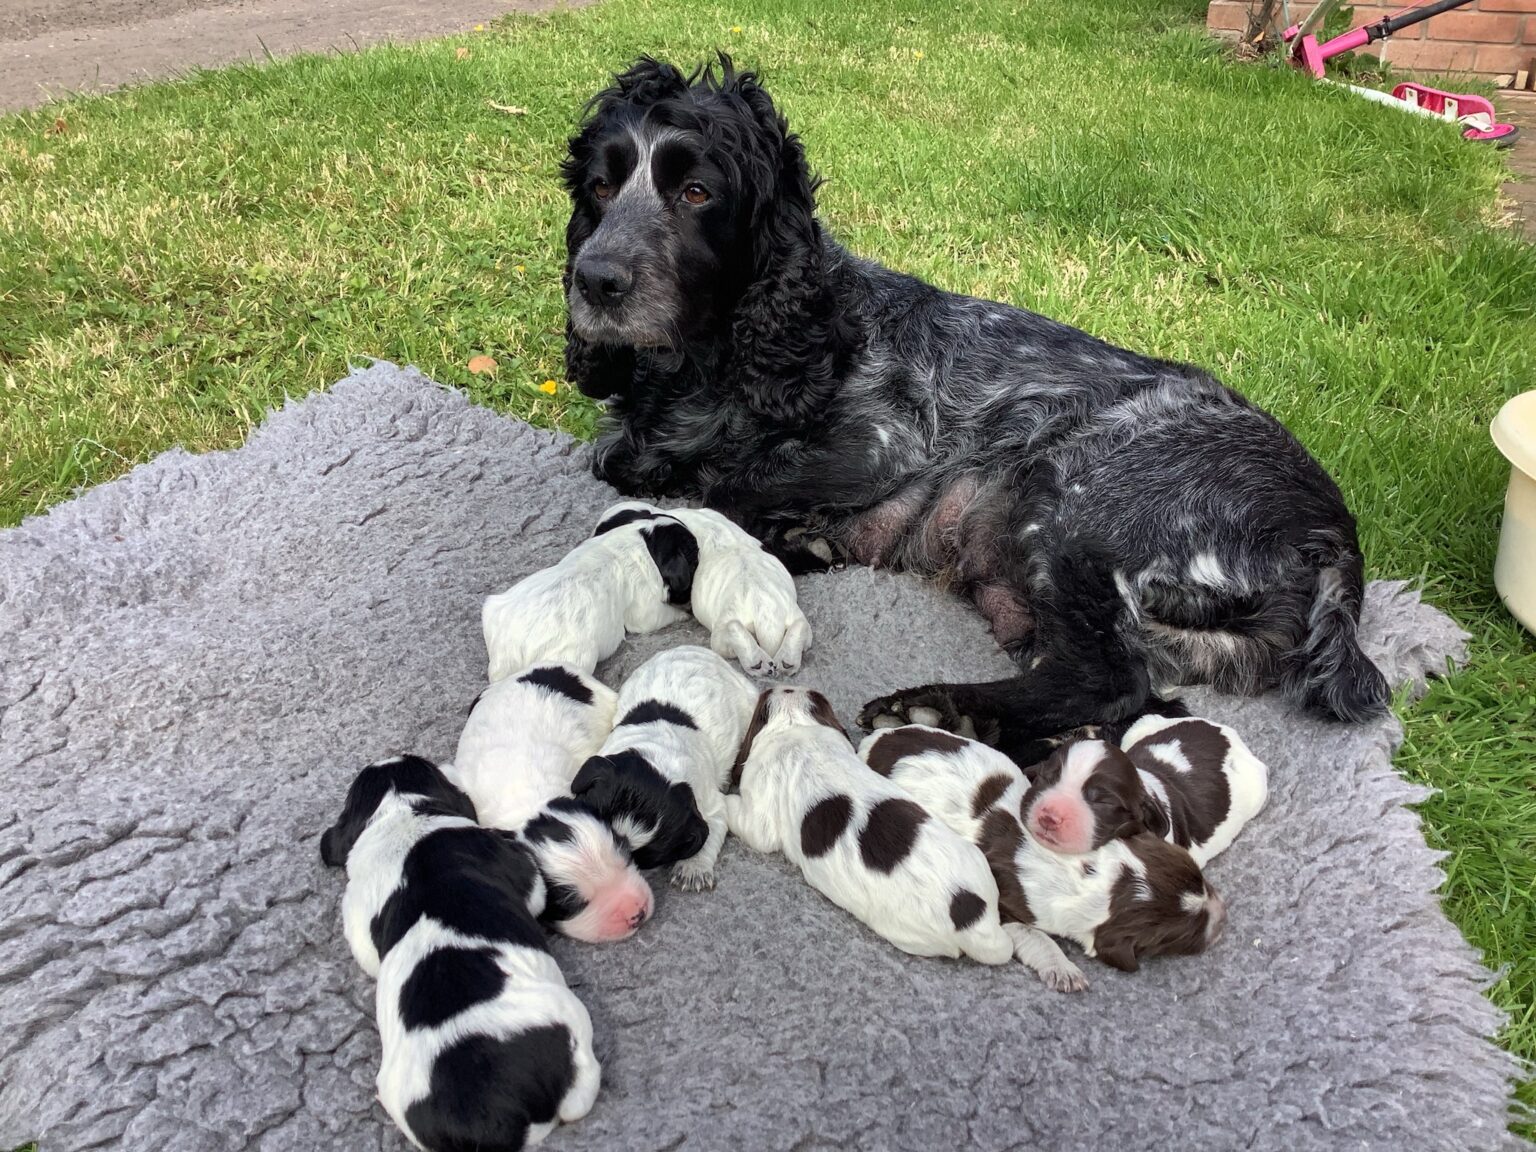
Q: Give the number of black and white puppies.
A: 6